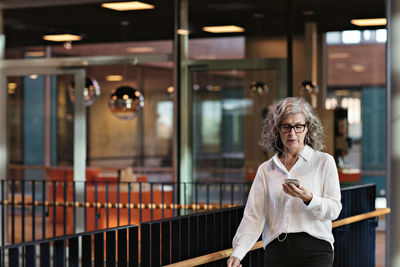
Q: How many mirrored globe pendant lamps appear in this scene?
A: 4